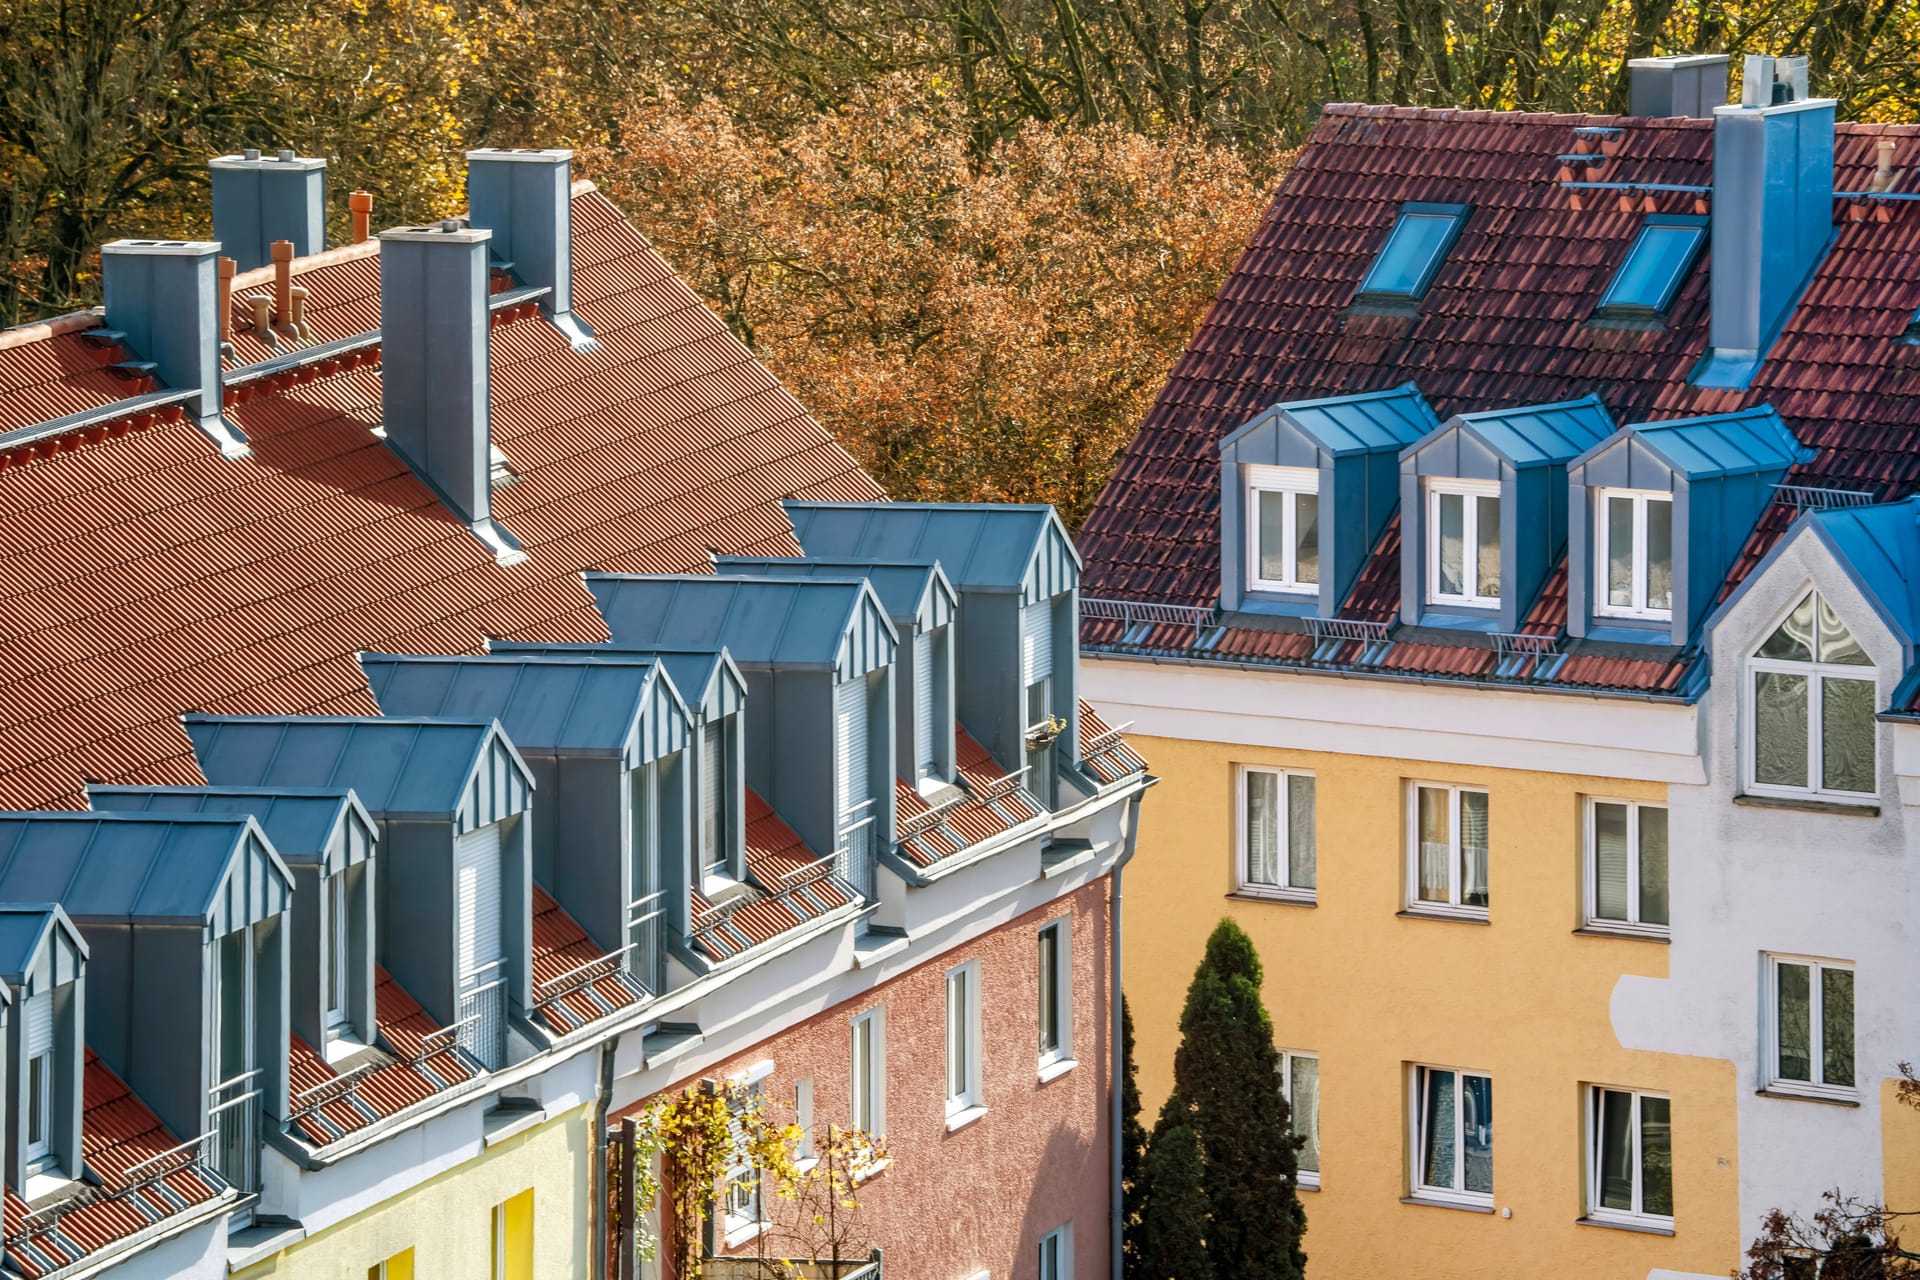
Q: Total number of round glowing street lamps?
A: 0